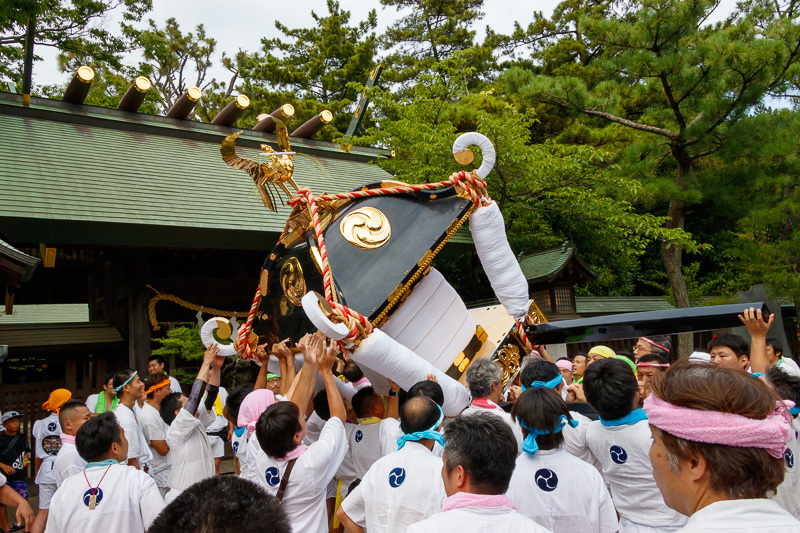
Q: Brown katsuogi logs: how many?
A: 6